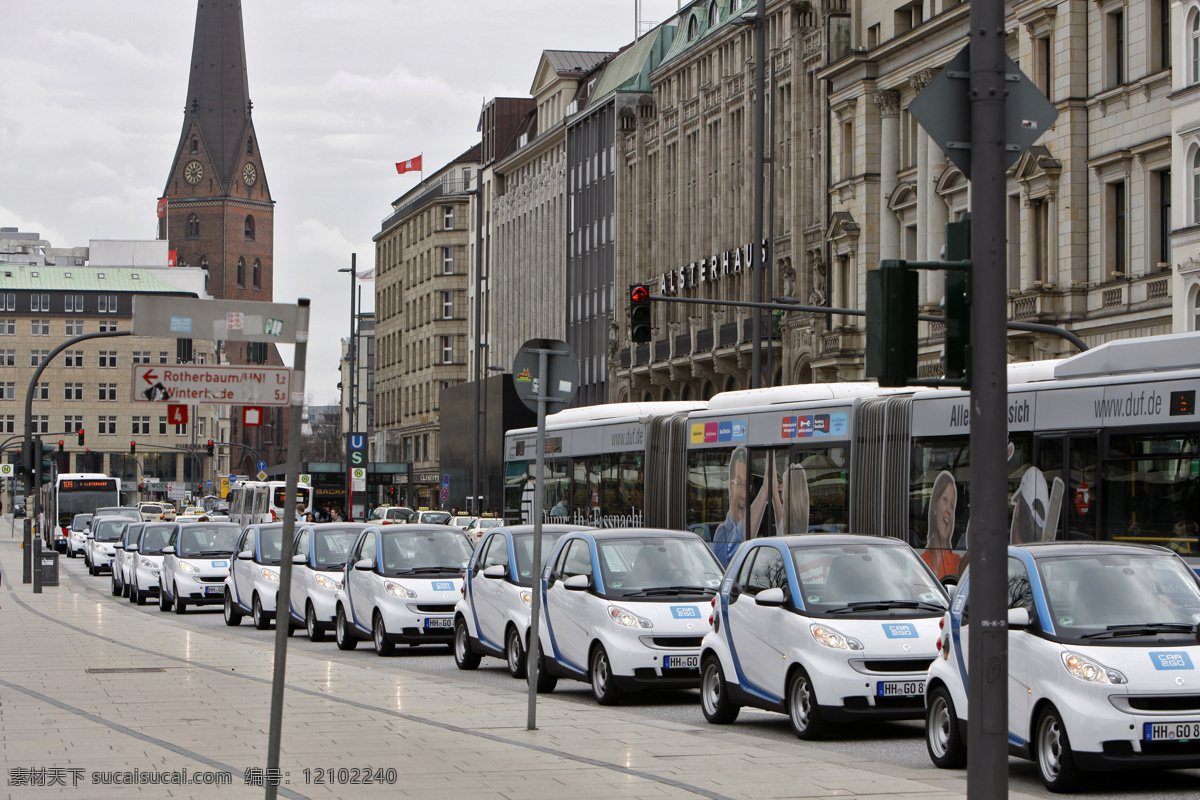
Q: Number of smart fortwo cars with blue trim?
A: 13